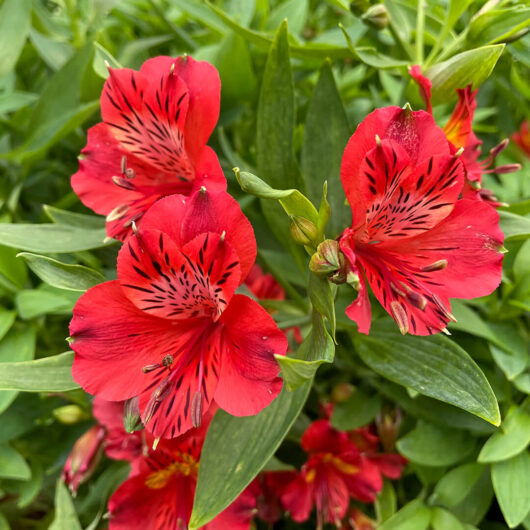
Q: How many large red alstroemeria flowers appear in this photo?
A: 3